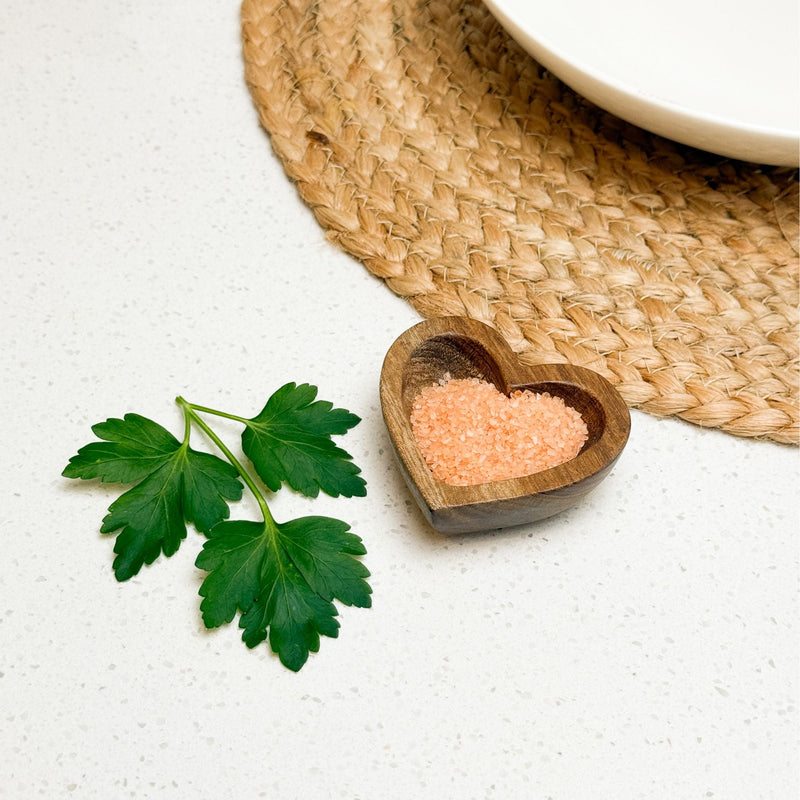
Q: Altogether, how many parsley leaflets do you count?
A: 3